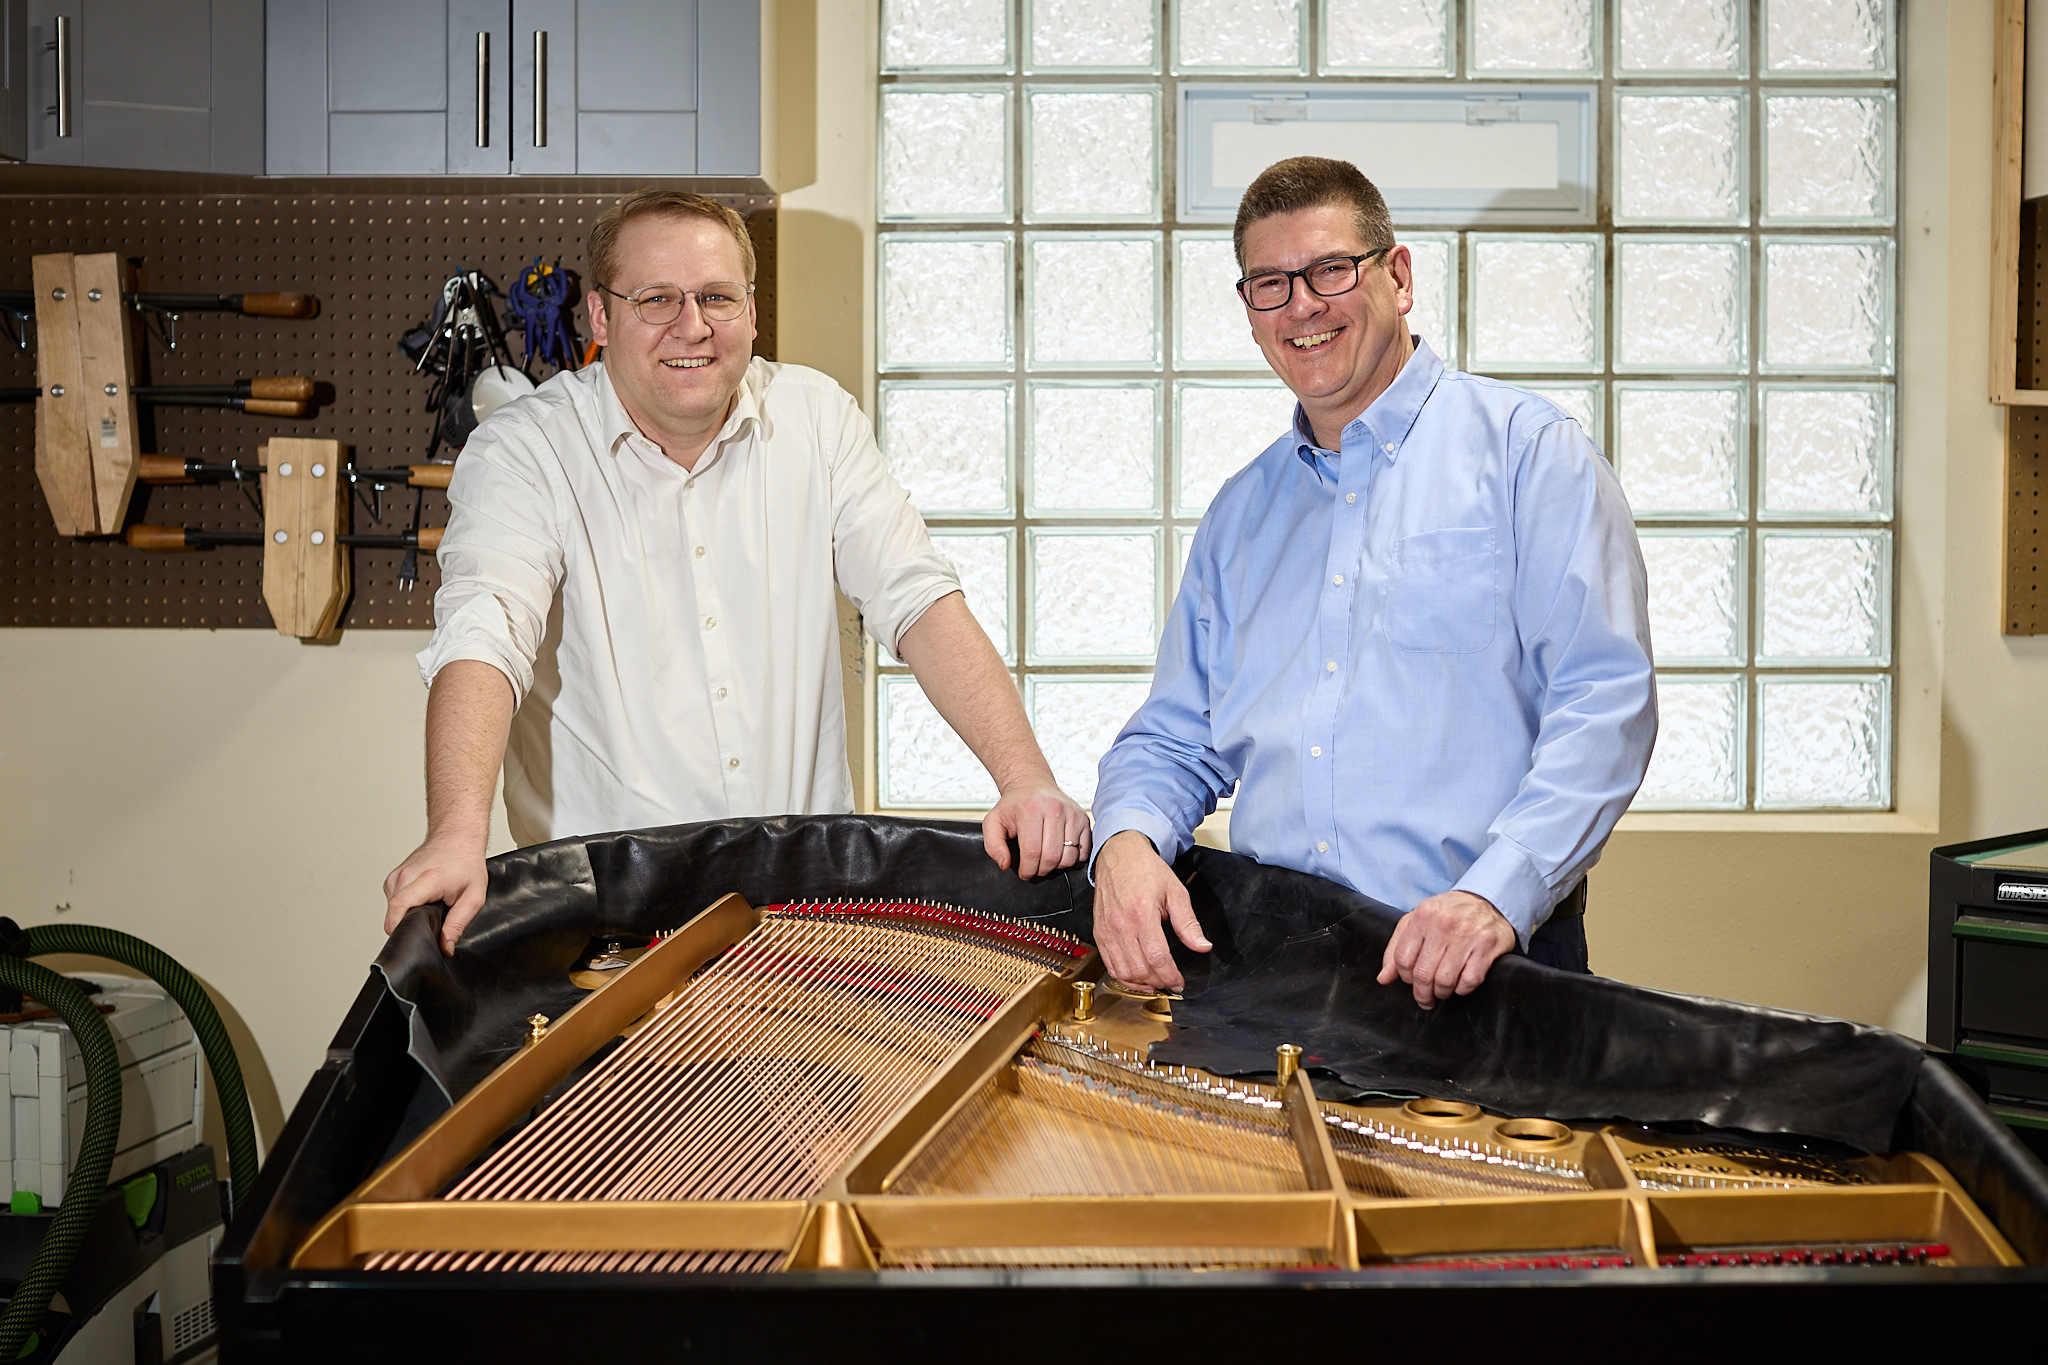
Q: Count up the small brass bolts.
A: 3